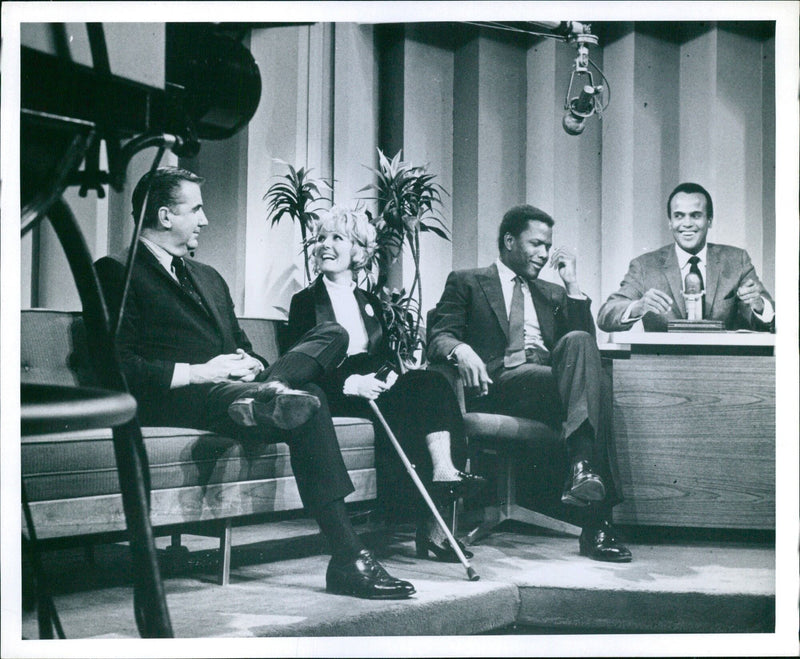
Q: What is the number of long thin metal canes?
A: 1